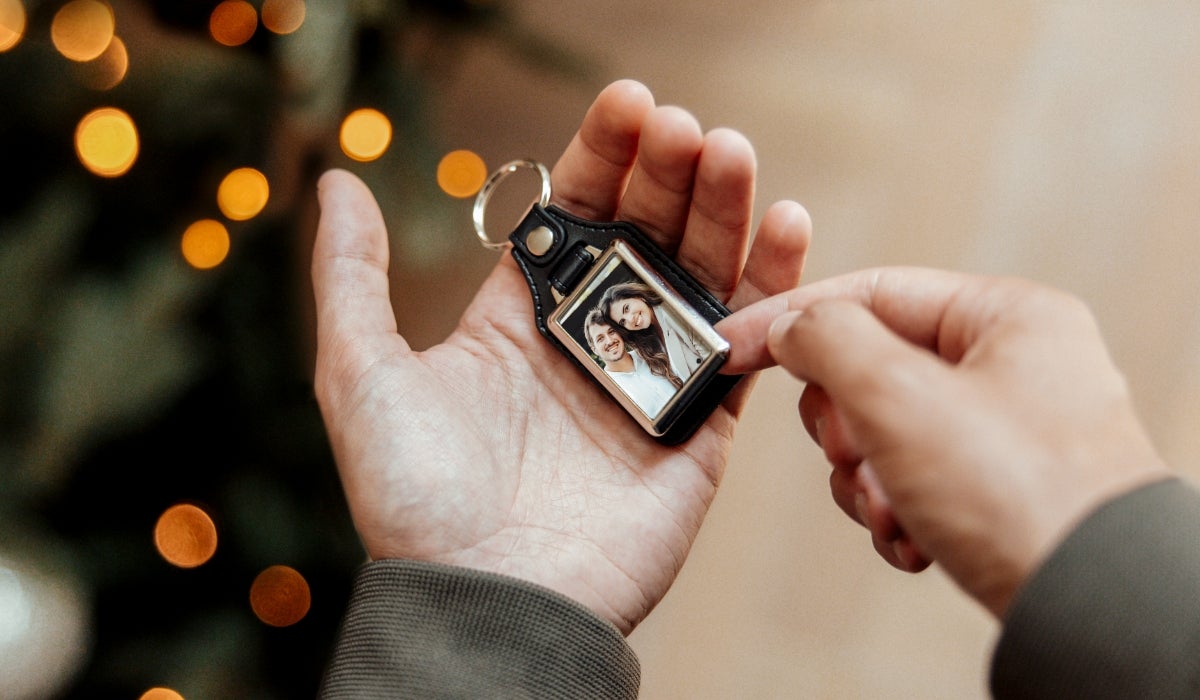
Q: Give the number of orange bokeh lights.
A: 13